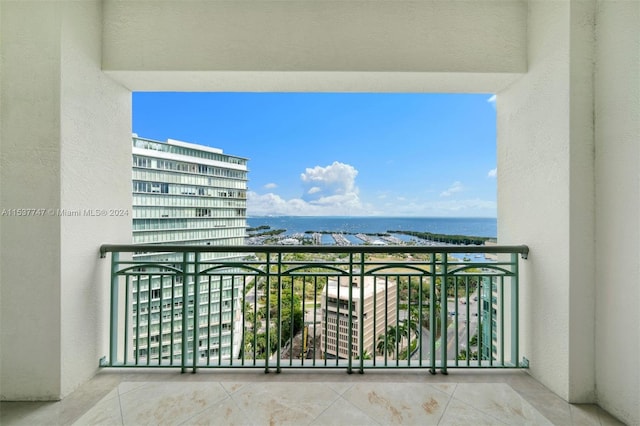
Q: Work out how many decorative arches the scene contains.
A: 5